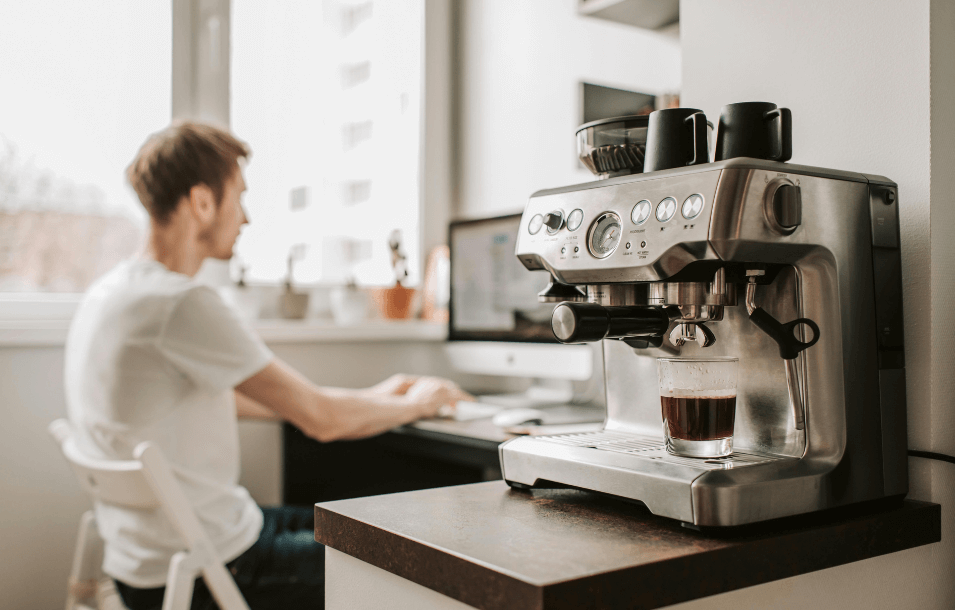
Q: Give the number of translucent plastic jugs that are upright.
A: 0